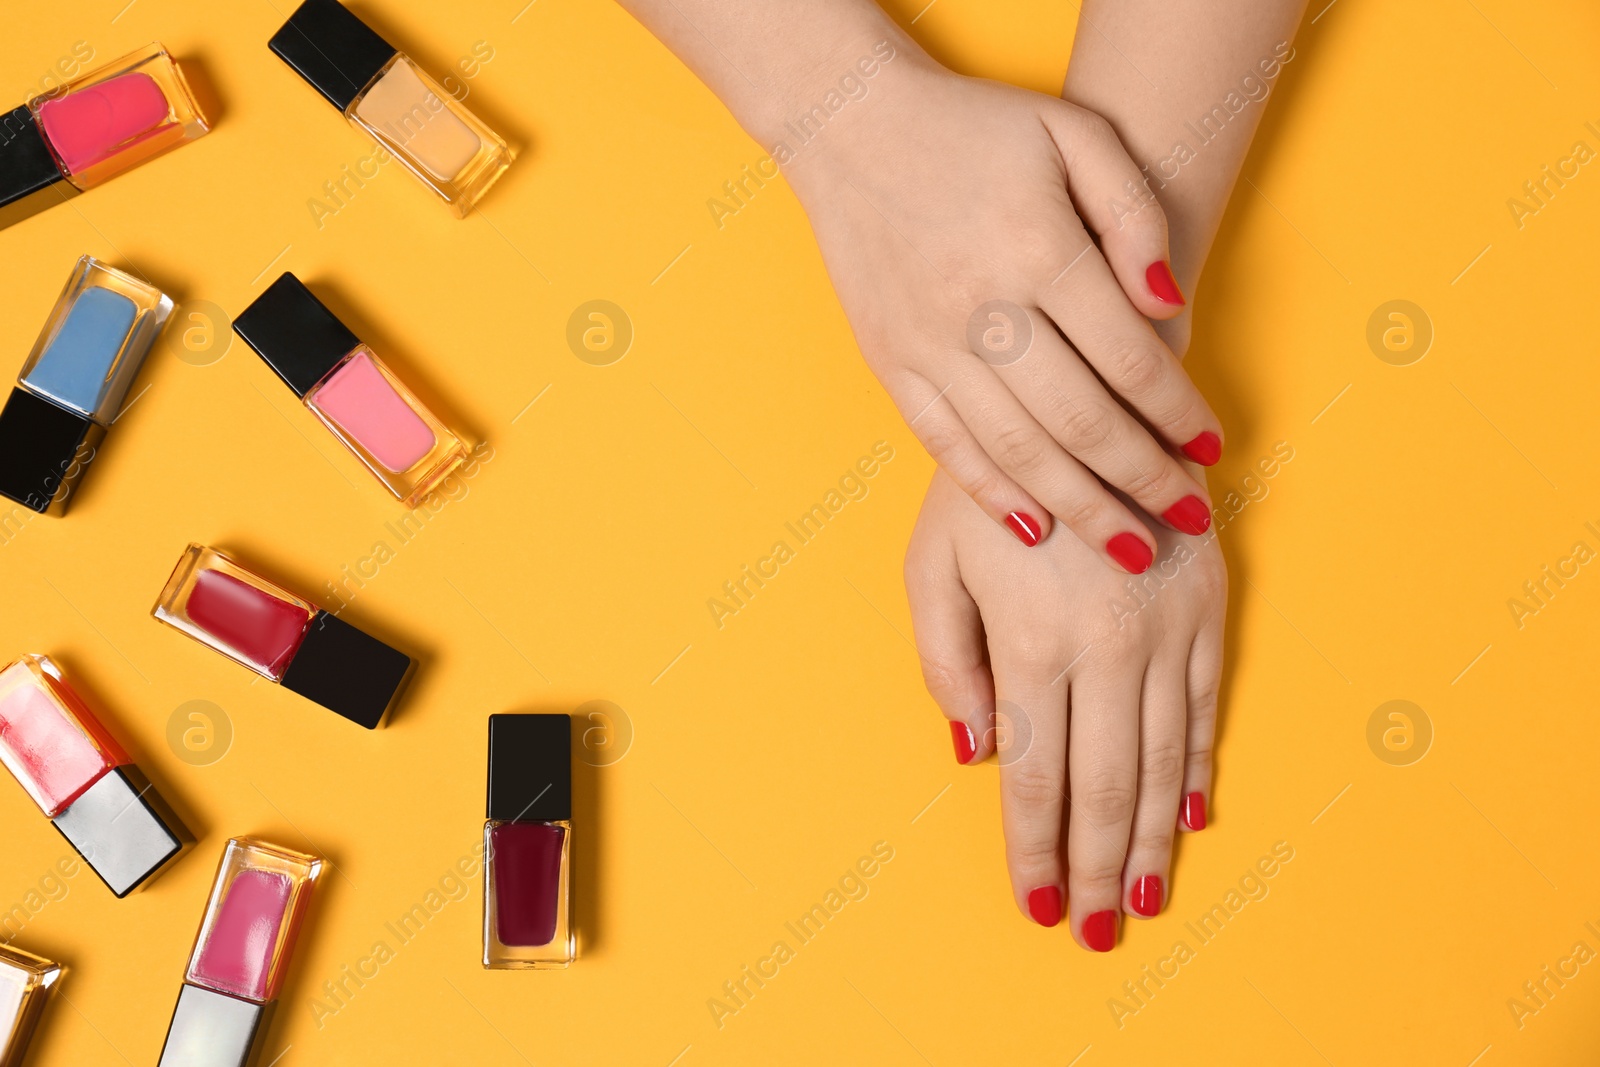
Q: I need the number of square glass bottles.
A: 9